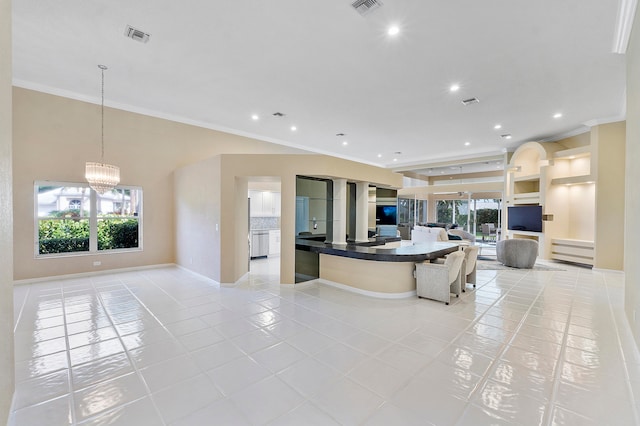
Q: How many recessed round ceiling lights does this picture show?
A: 11